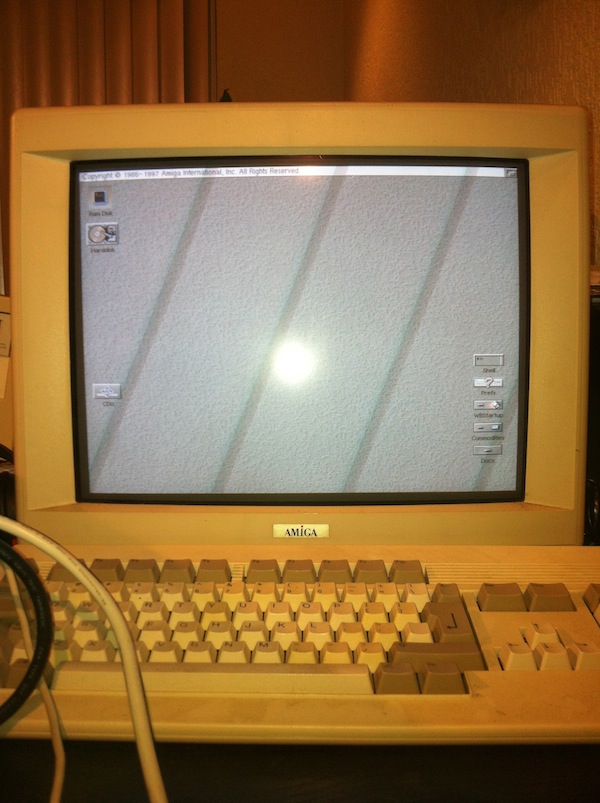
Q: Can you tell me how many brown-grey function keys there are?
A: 10